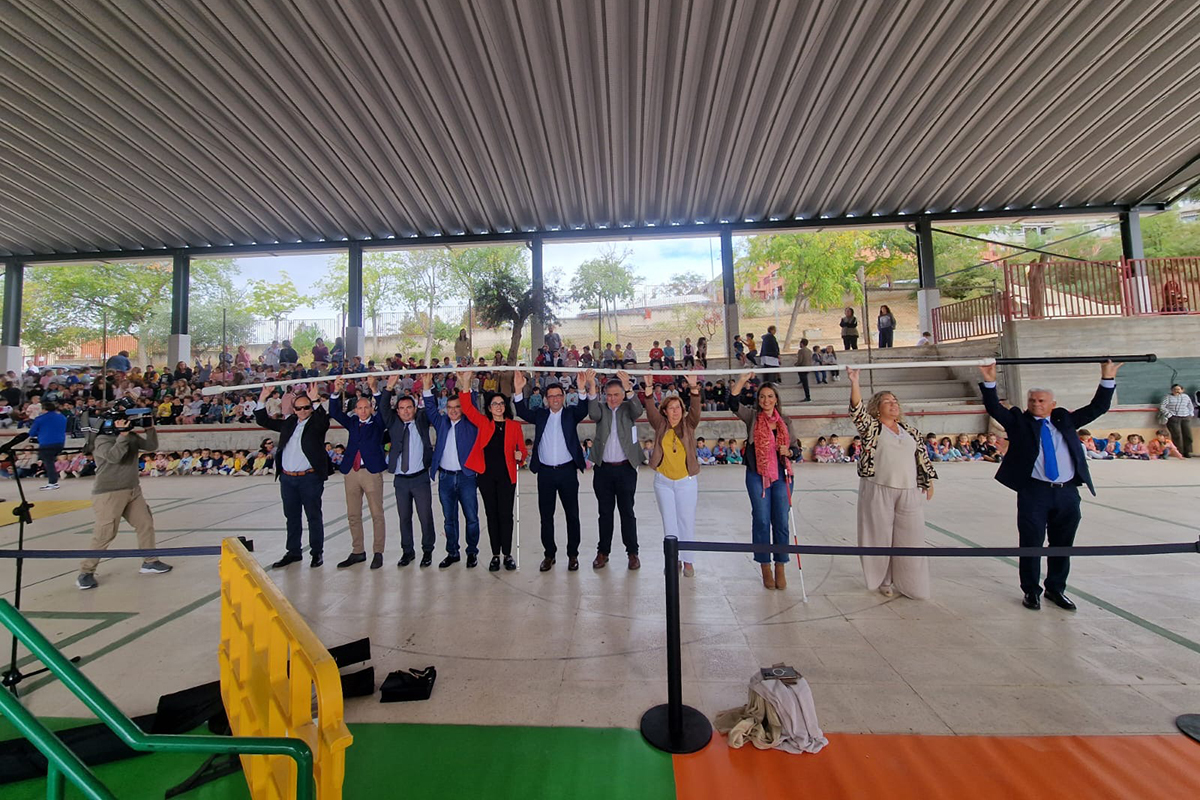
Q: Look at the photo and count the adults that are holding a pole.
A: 11